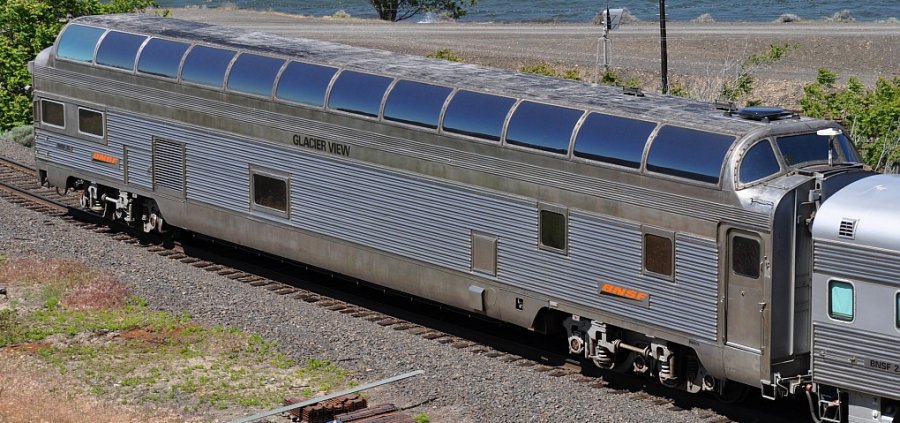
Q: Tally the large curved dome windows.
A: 12